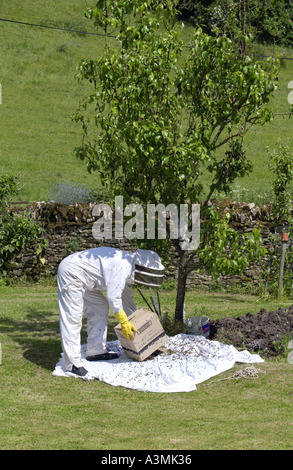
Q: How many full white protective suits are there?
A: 1